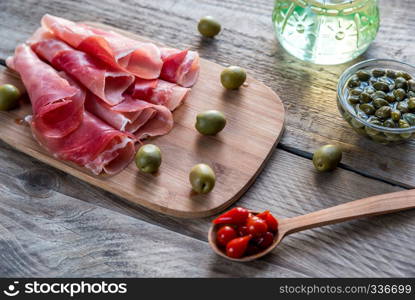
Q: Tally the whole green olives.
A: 7